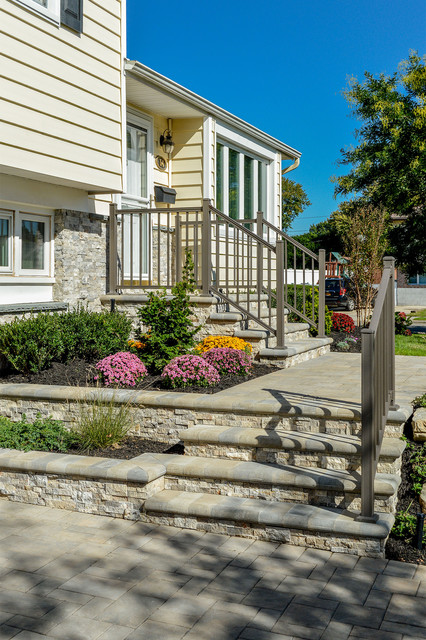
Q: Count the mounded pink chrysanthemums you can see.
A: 3